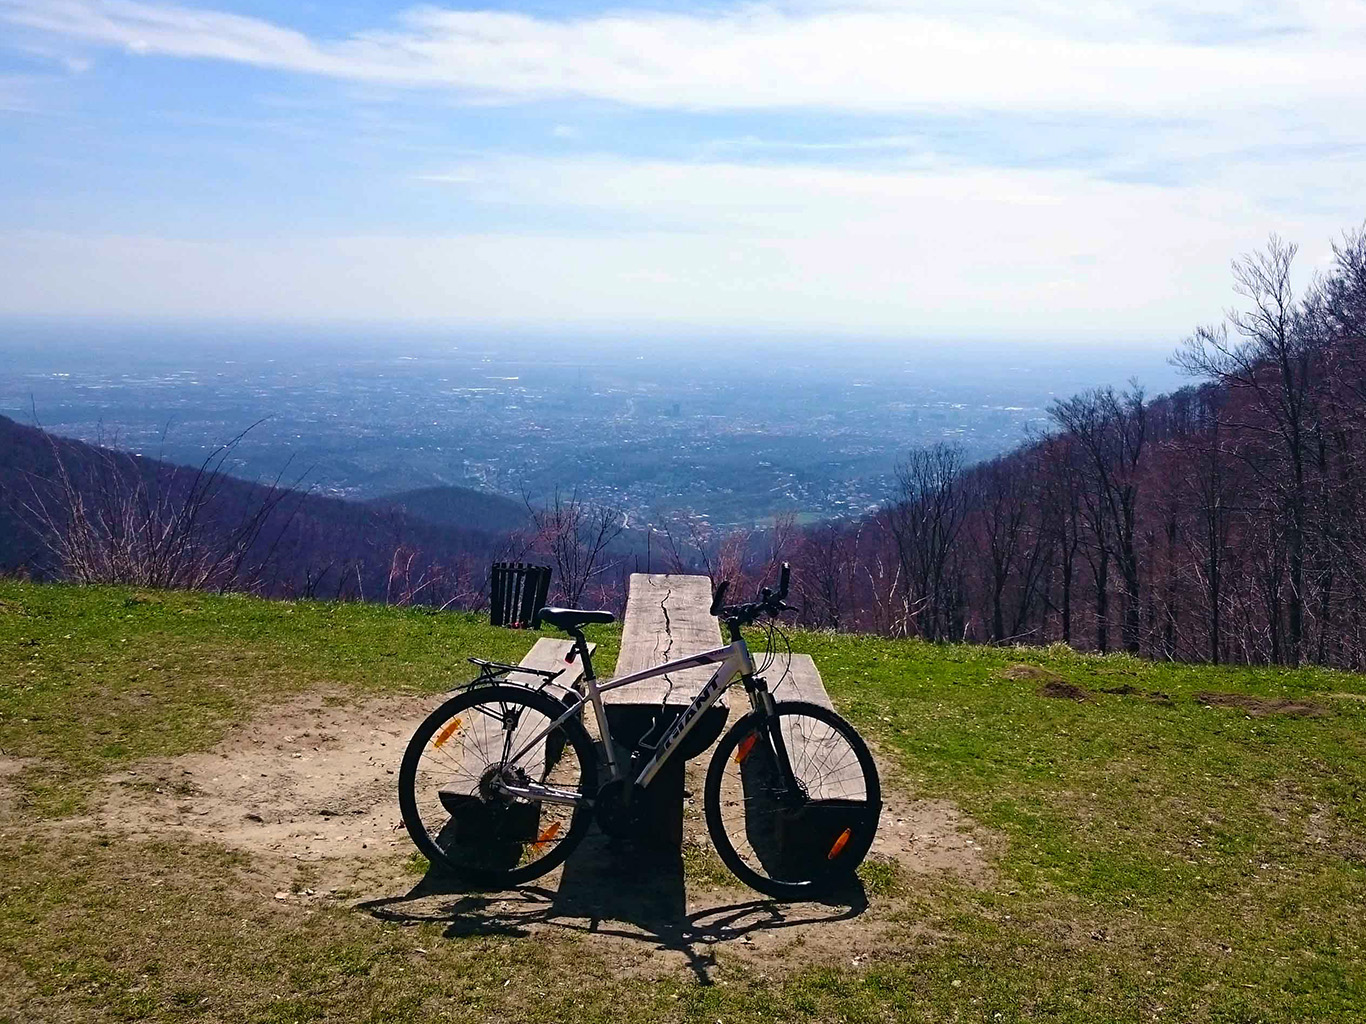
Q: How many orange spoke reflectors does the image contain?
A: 4